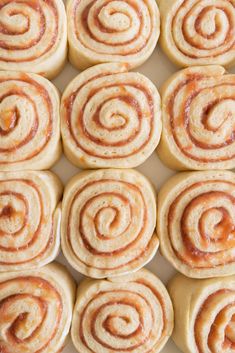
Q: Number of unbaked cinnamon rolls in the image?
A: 12